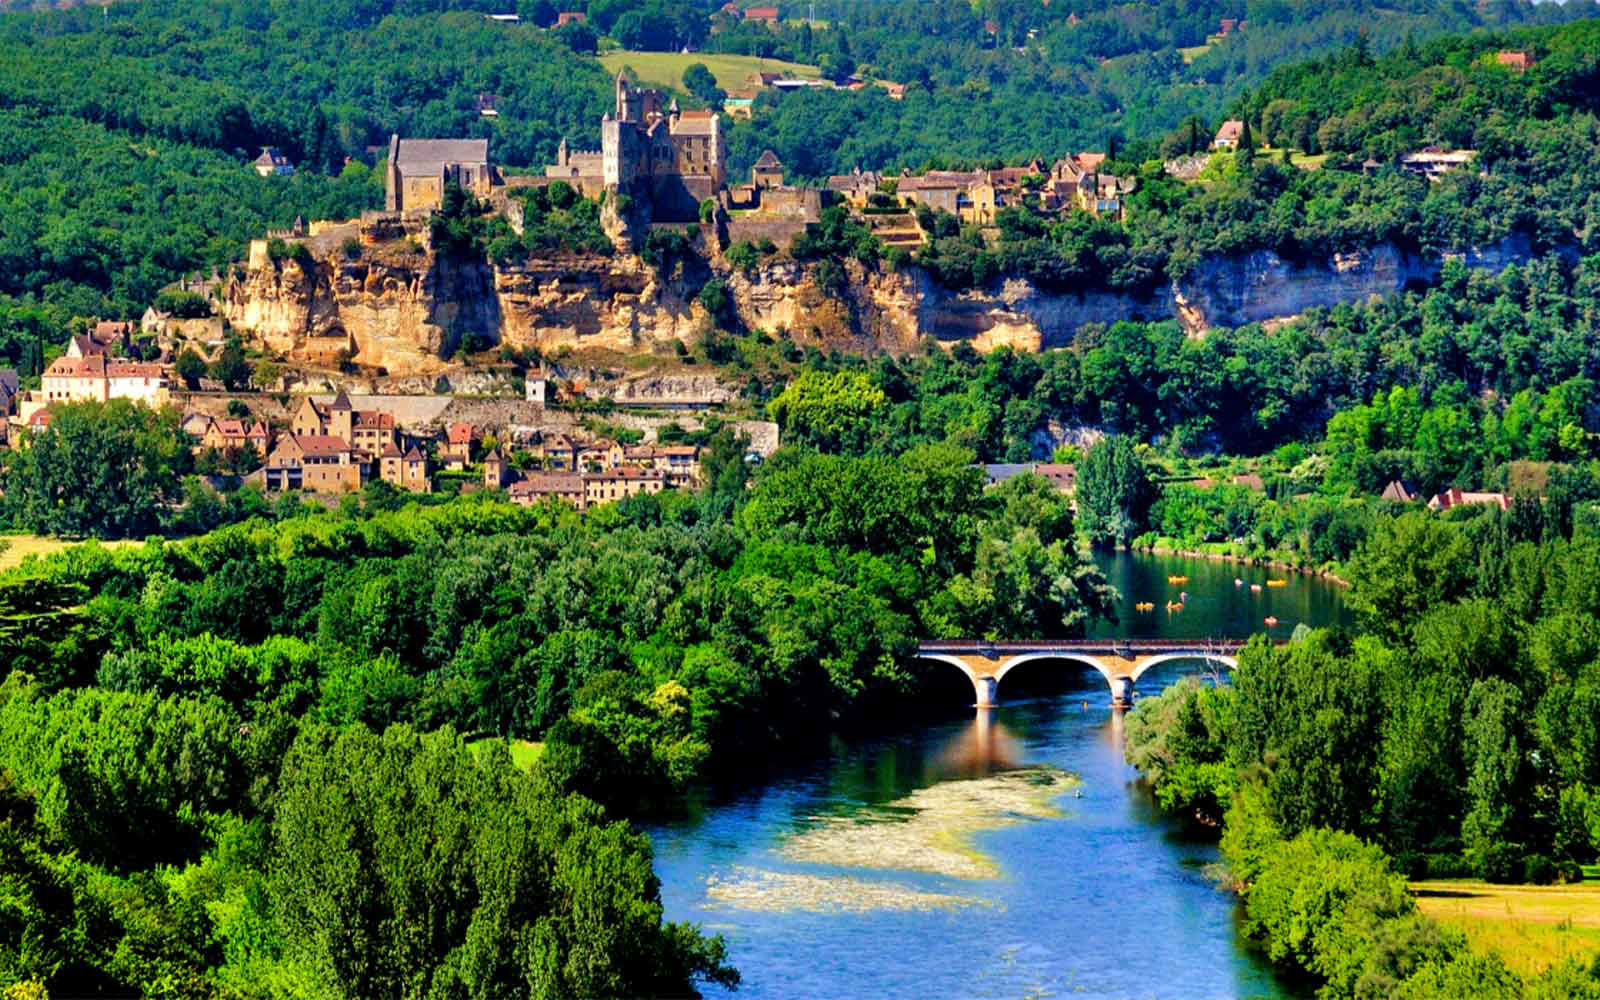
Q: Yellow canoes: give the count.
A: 4